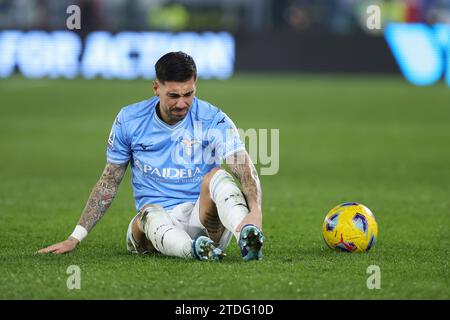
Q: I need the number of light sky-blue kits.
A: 1